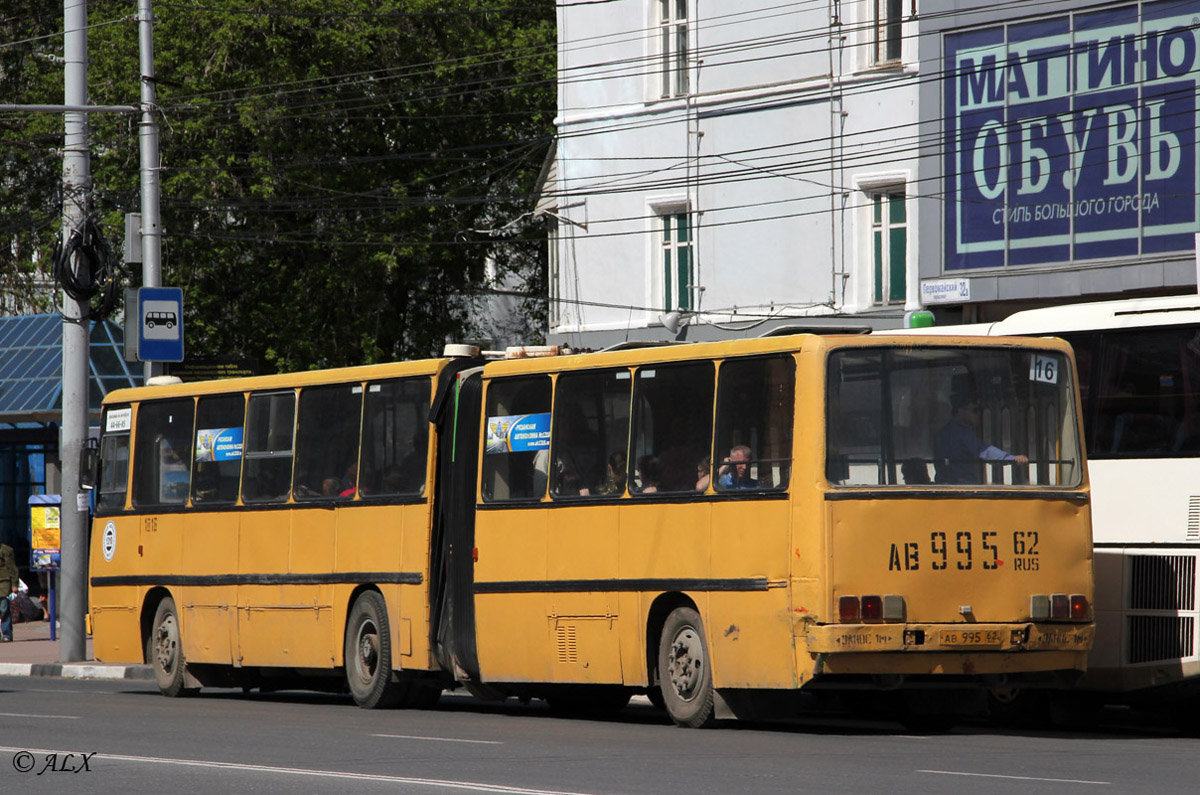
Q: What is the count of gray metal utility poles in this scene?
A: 2